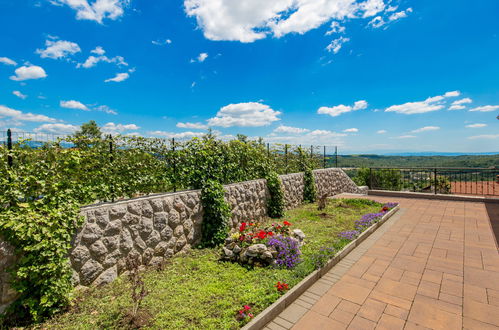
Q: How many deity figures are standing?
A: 0